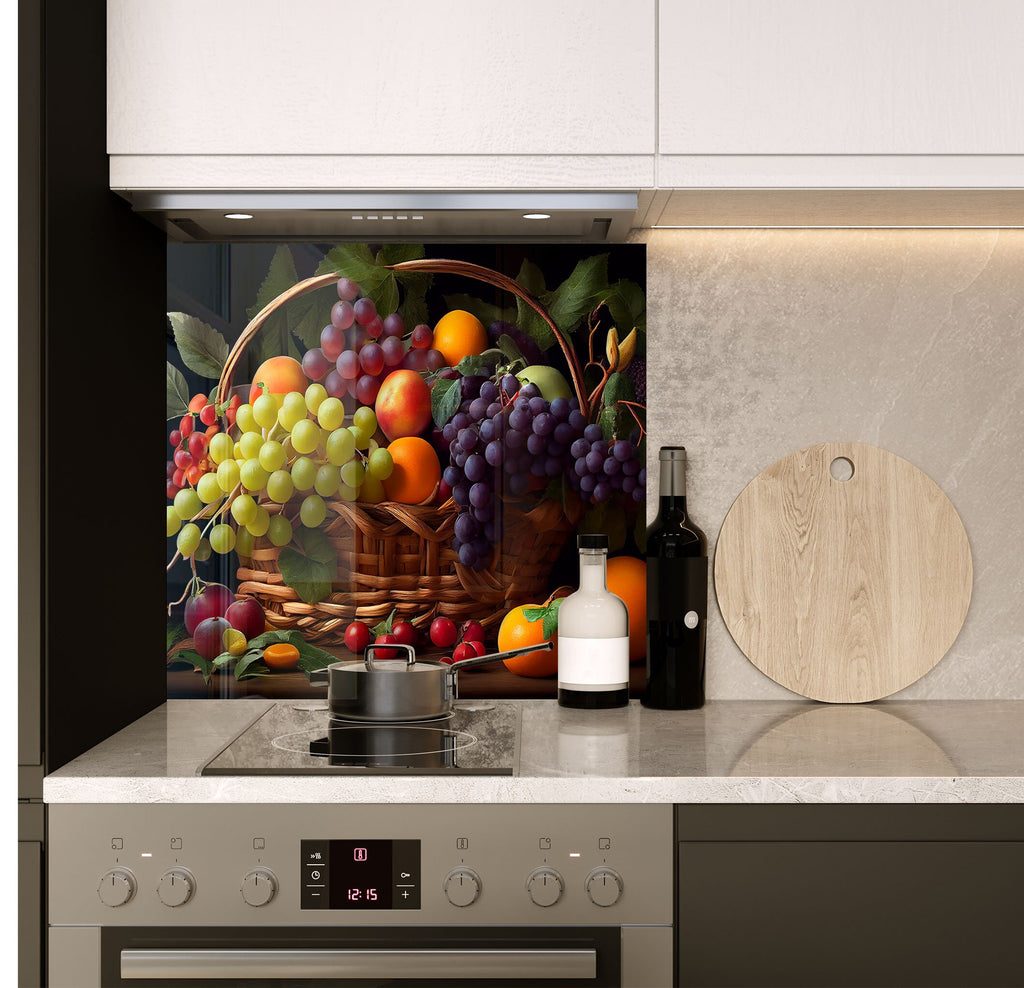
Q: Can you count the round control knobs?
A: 6